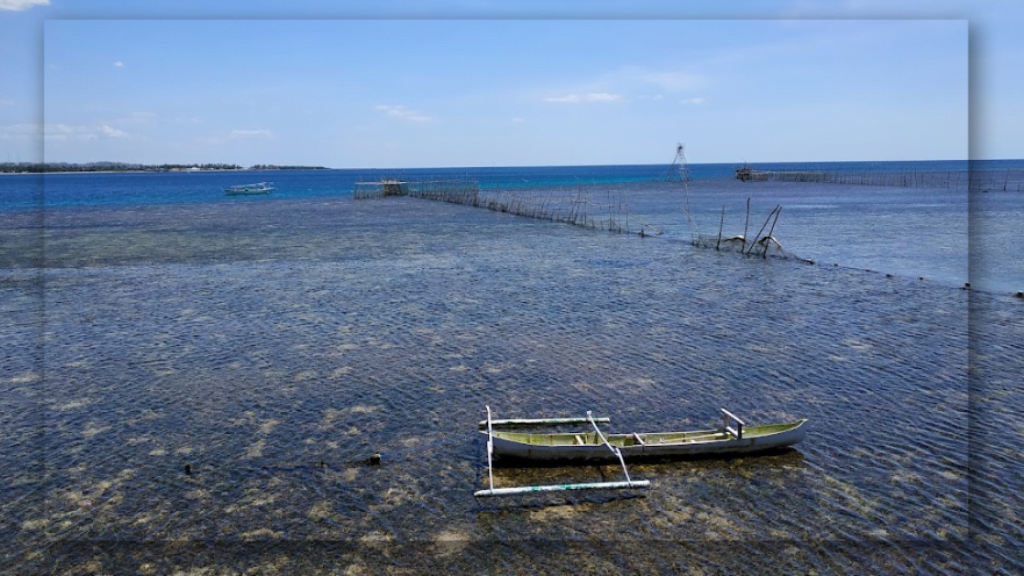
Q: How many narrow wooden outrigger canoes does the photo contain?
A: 1